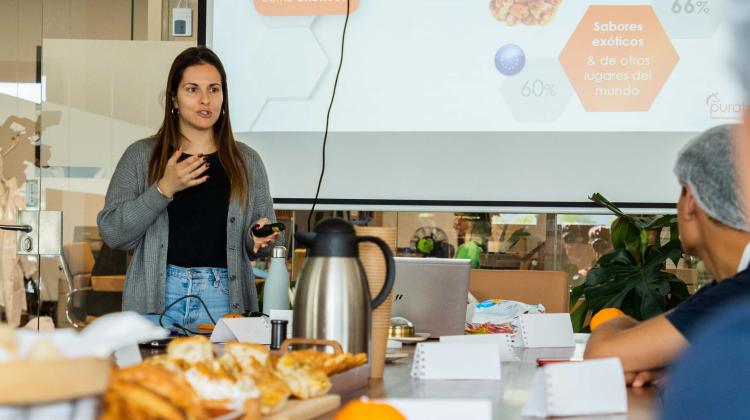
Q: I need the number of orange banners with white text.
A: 2